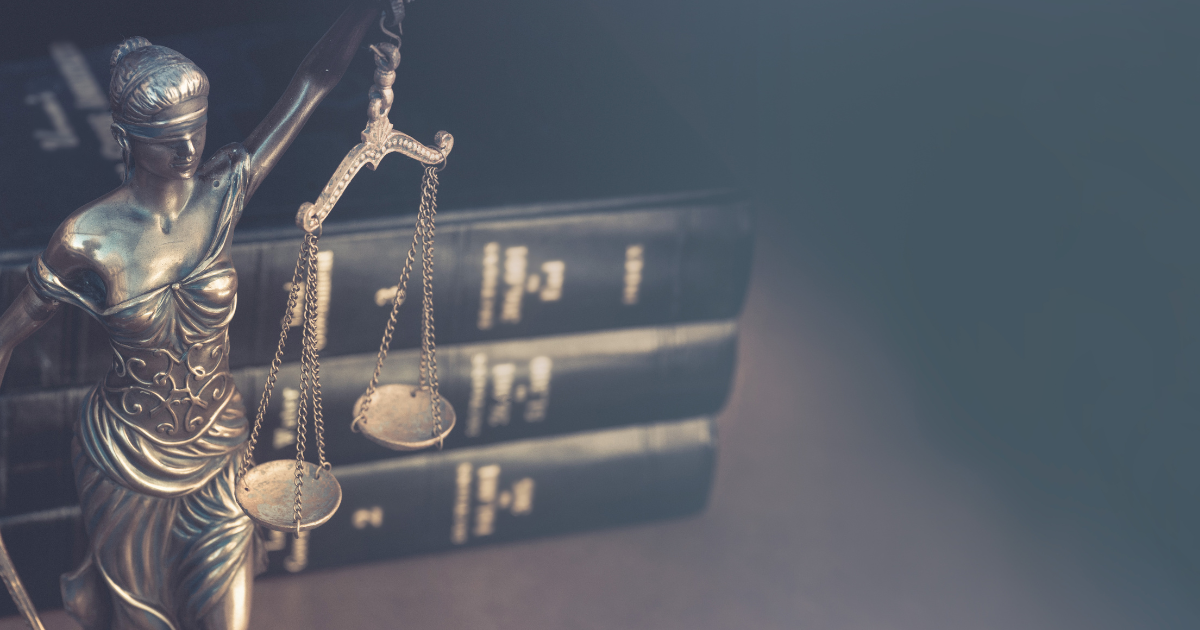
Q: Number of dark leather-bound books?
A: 3